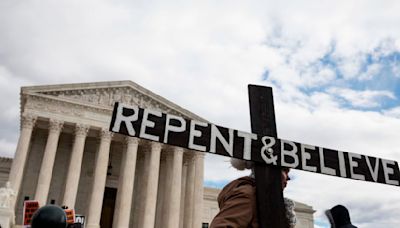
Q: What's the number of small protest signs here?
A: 3